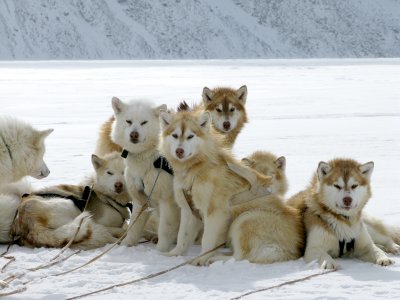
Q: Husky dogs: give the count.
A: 7